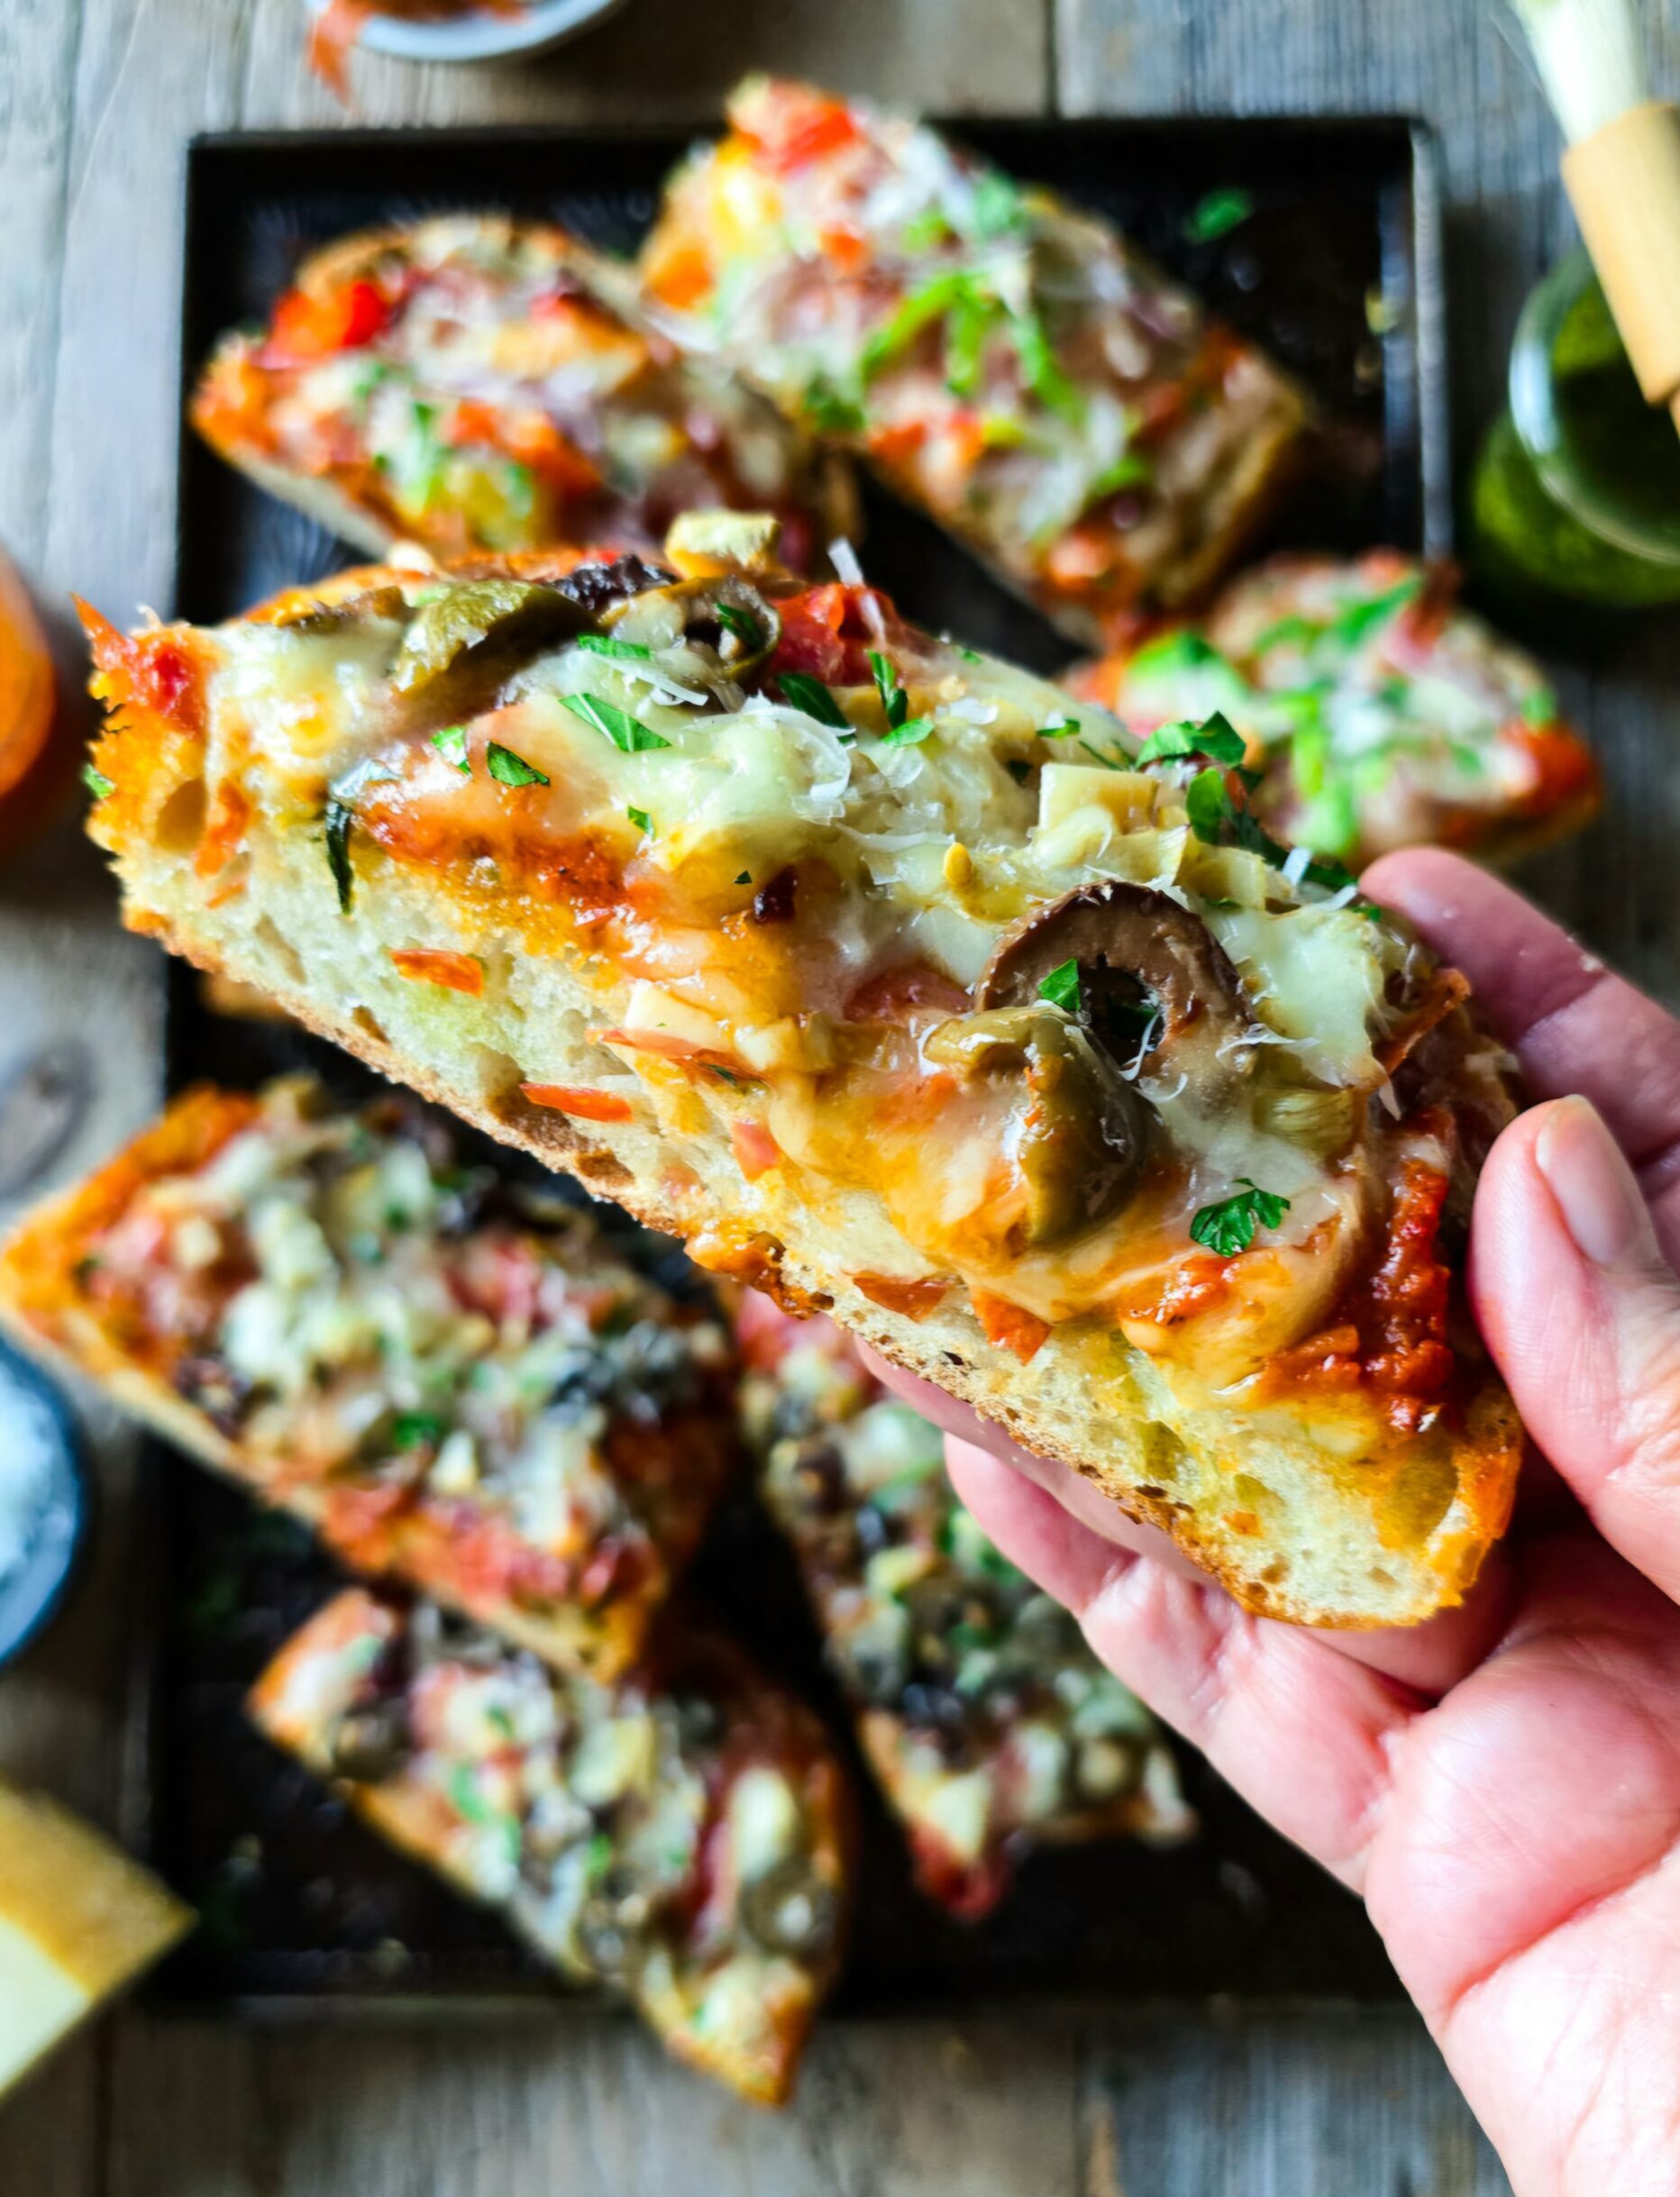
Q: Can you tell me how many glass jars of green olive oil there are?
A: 1